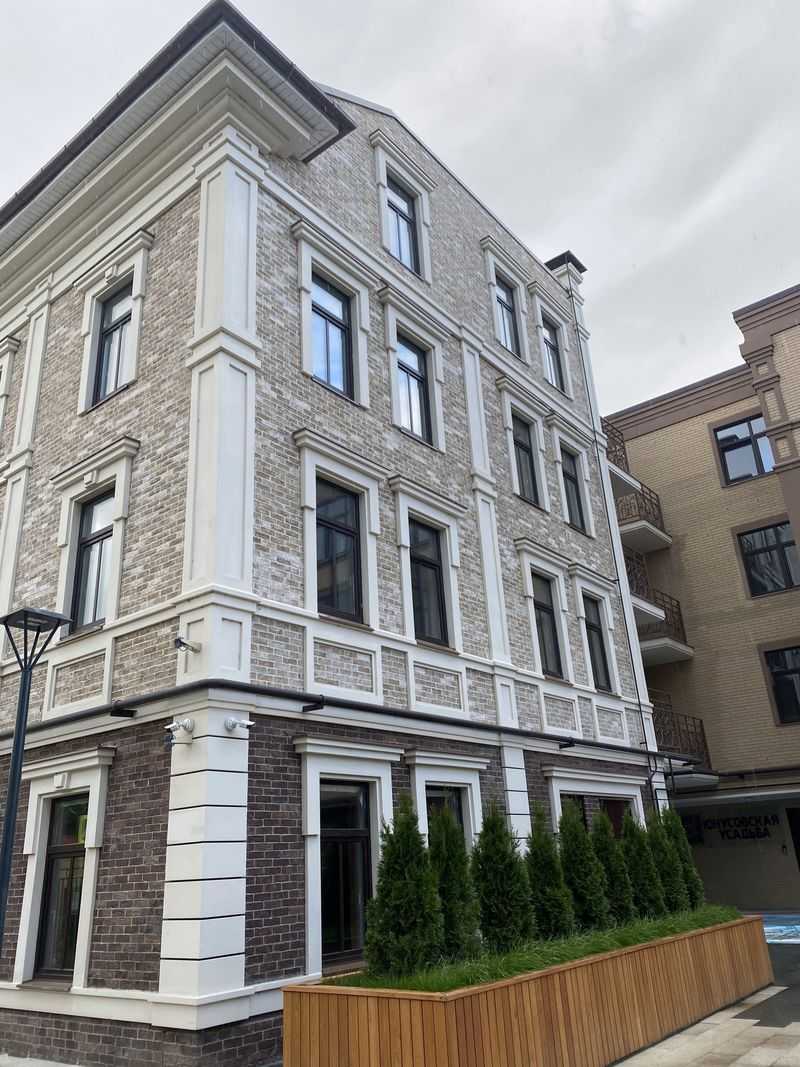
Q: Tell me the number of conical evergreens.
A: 9